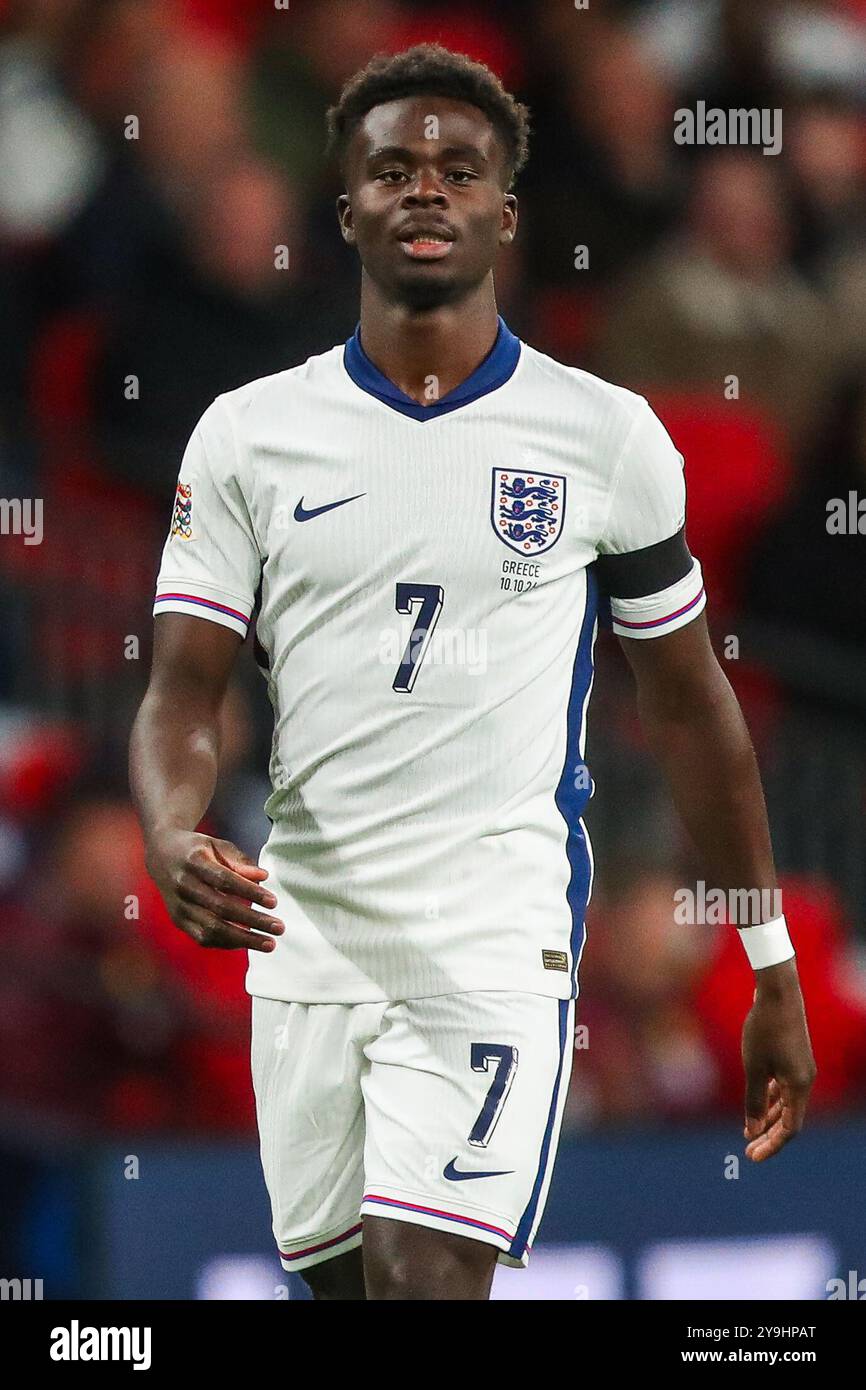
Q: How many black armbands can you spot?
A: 1